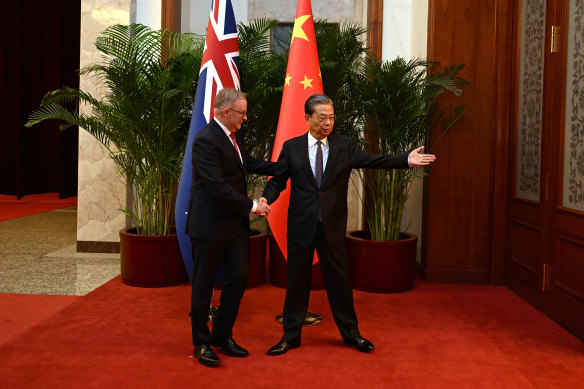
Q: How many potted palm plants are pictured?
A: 4